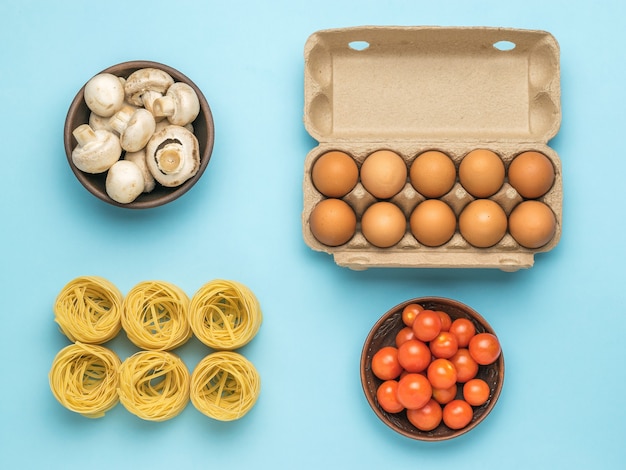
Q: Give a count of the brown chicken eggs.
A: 10